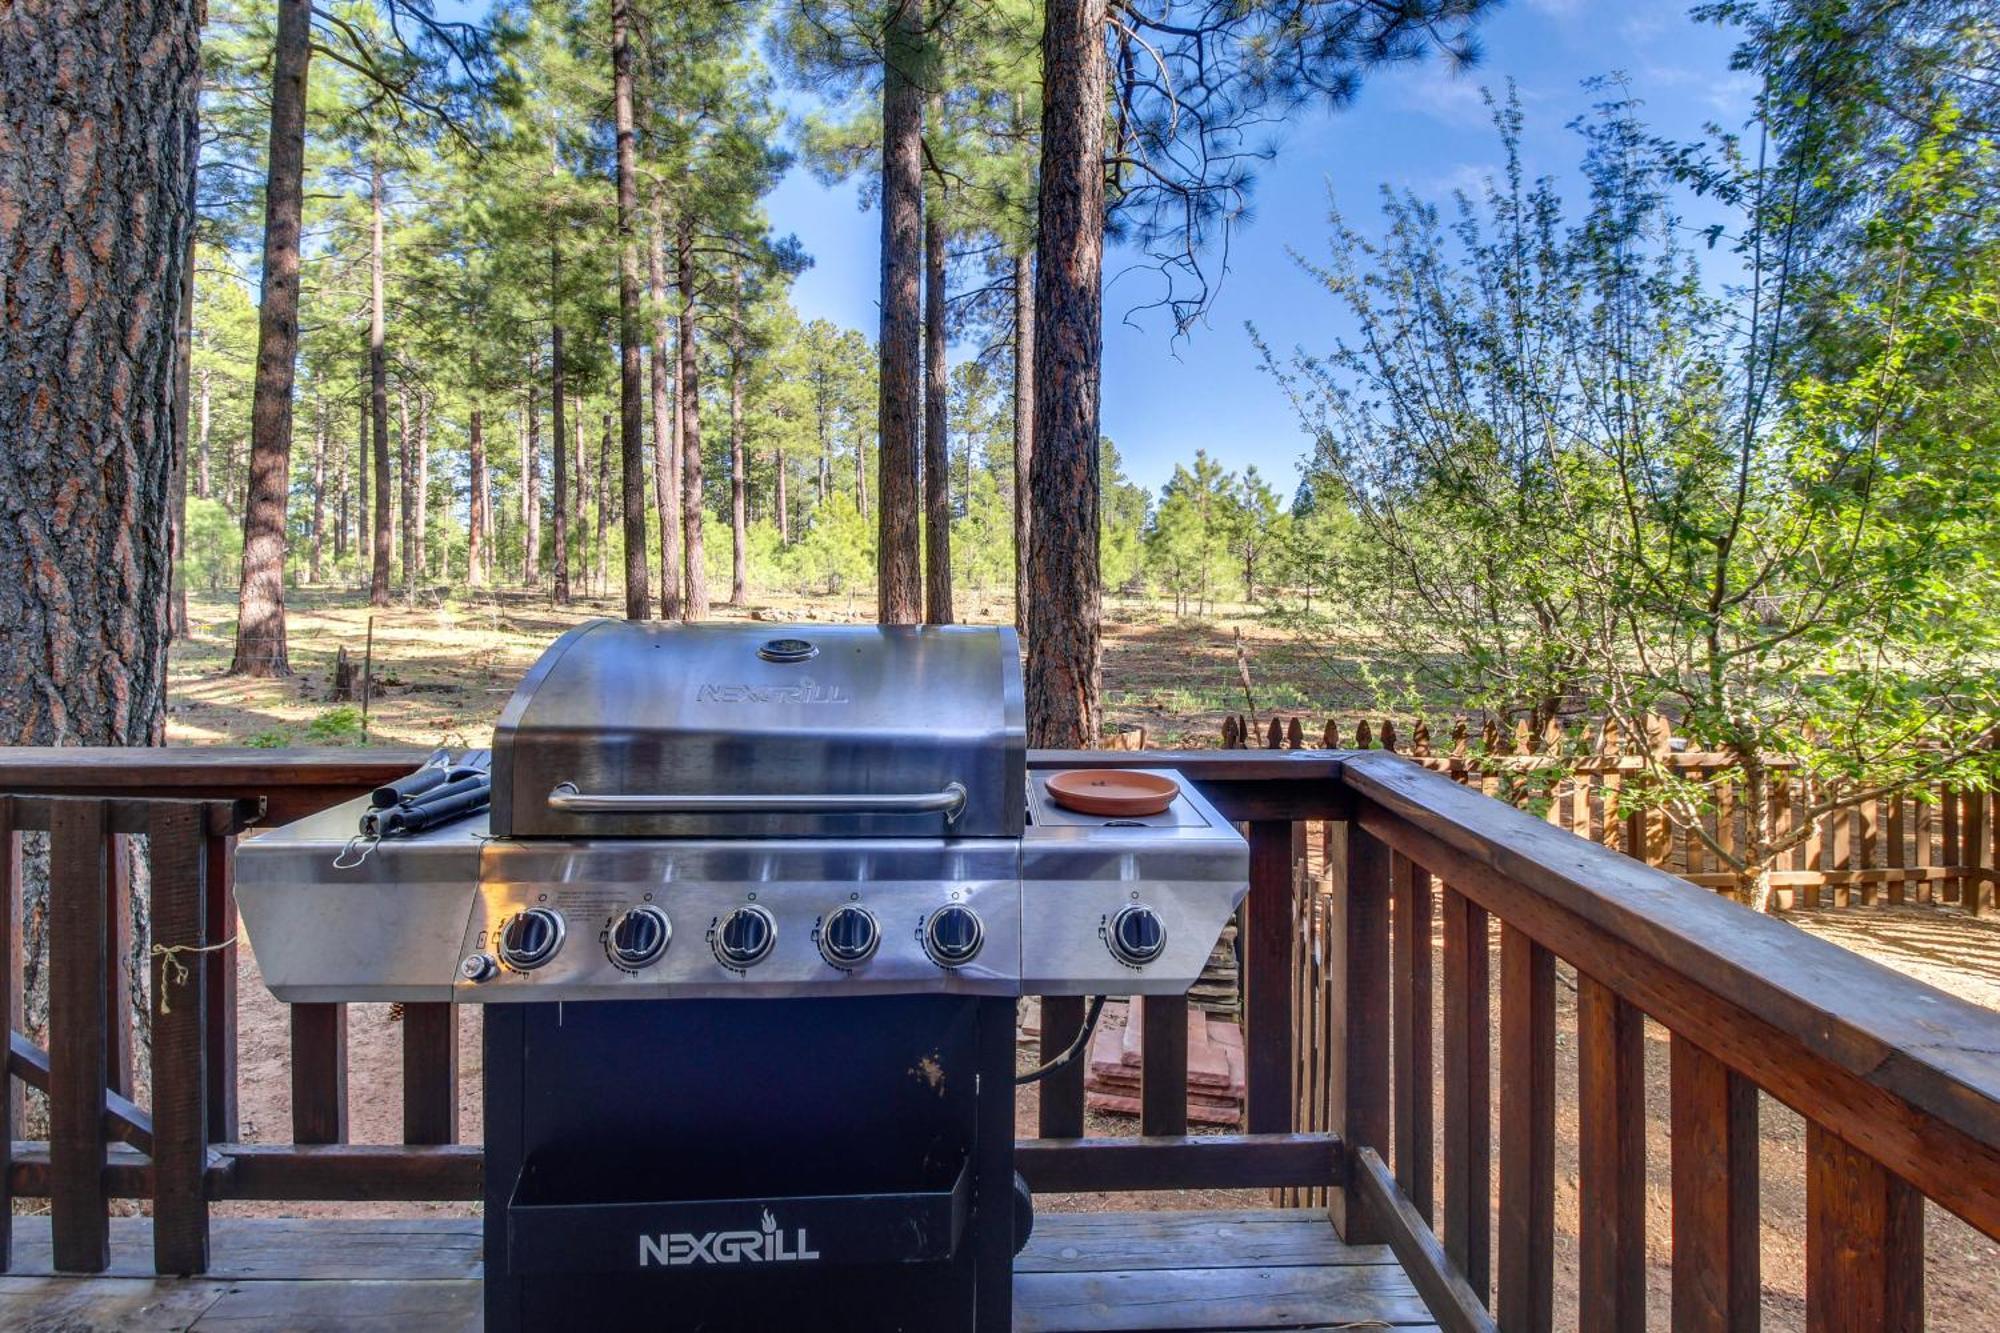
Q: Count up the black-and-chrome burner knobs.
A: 6